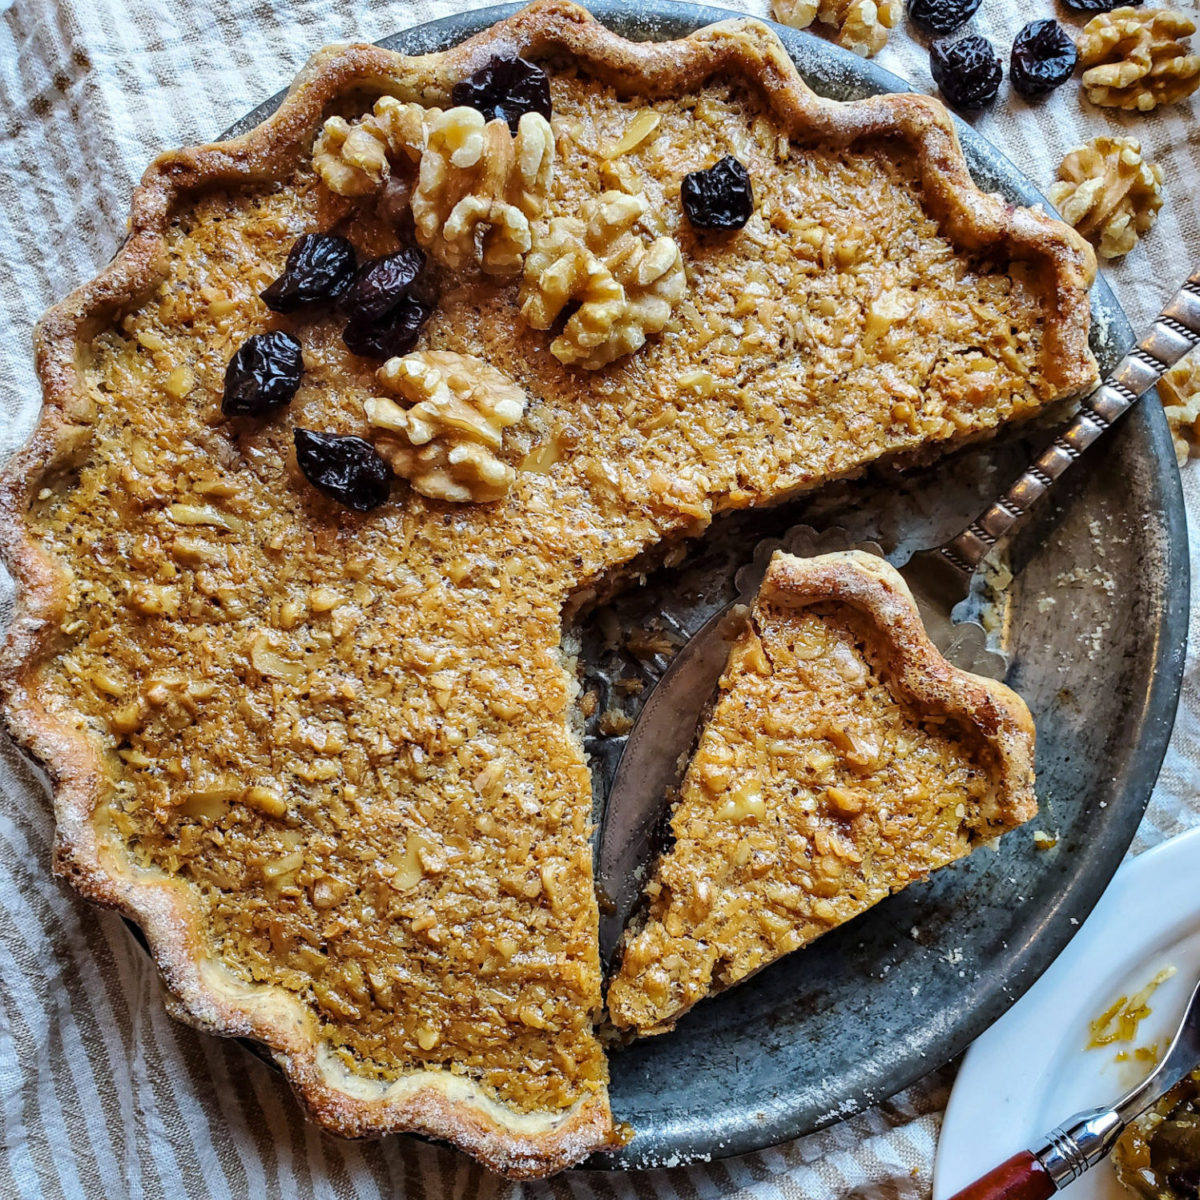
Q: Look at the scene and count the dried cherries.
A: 11